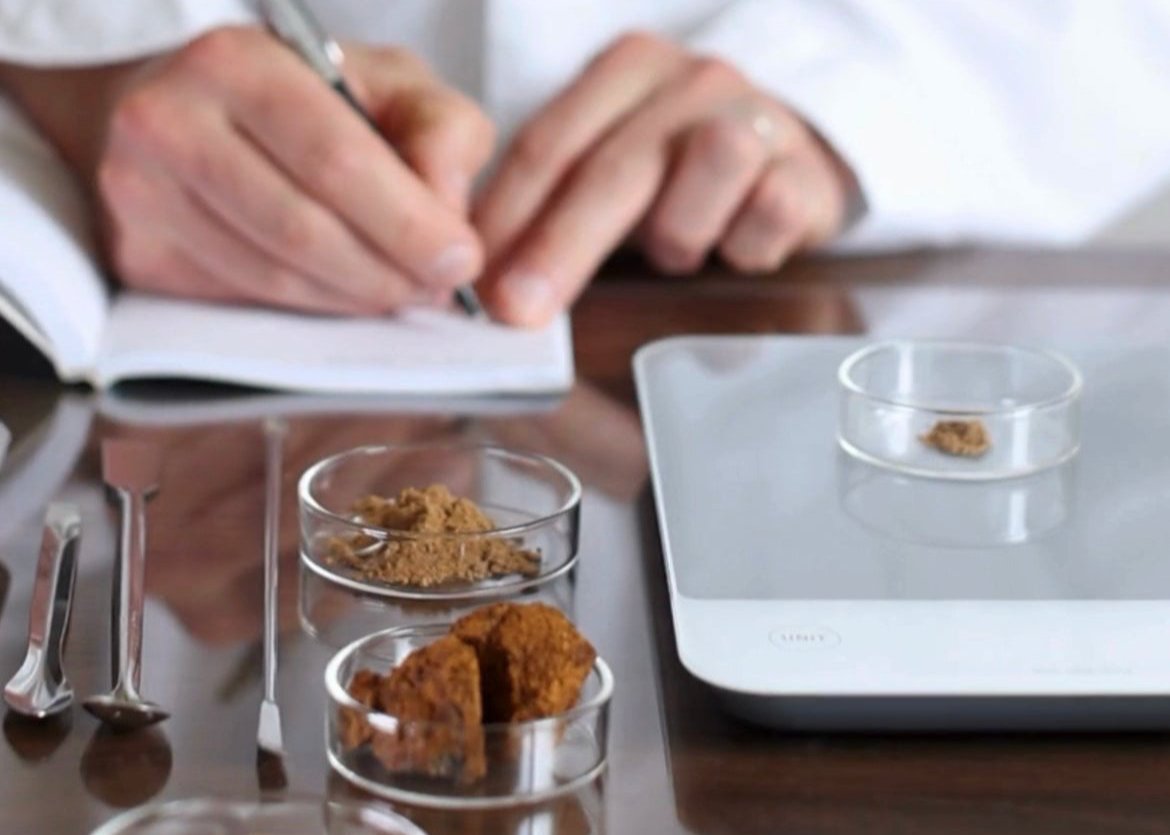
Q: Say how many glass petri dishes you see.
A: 4